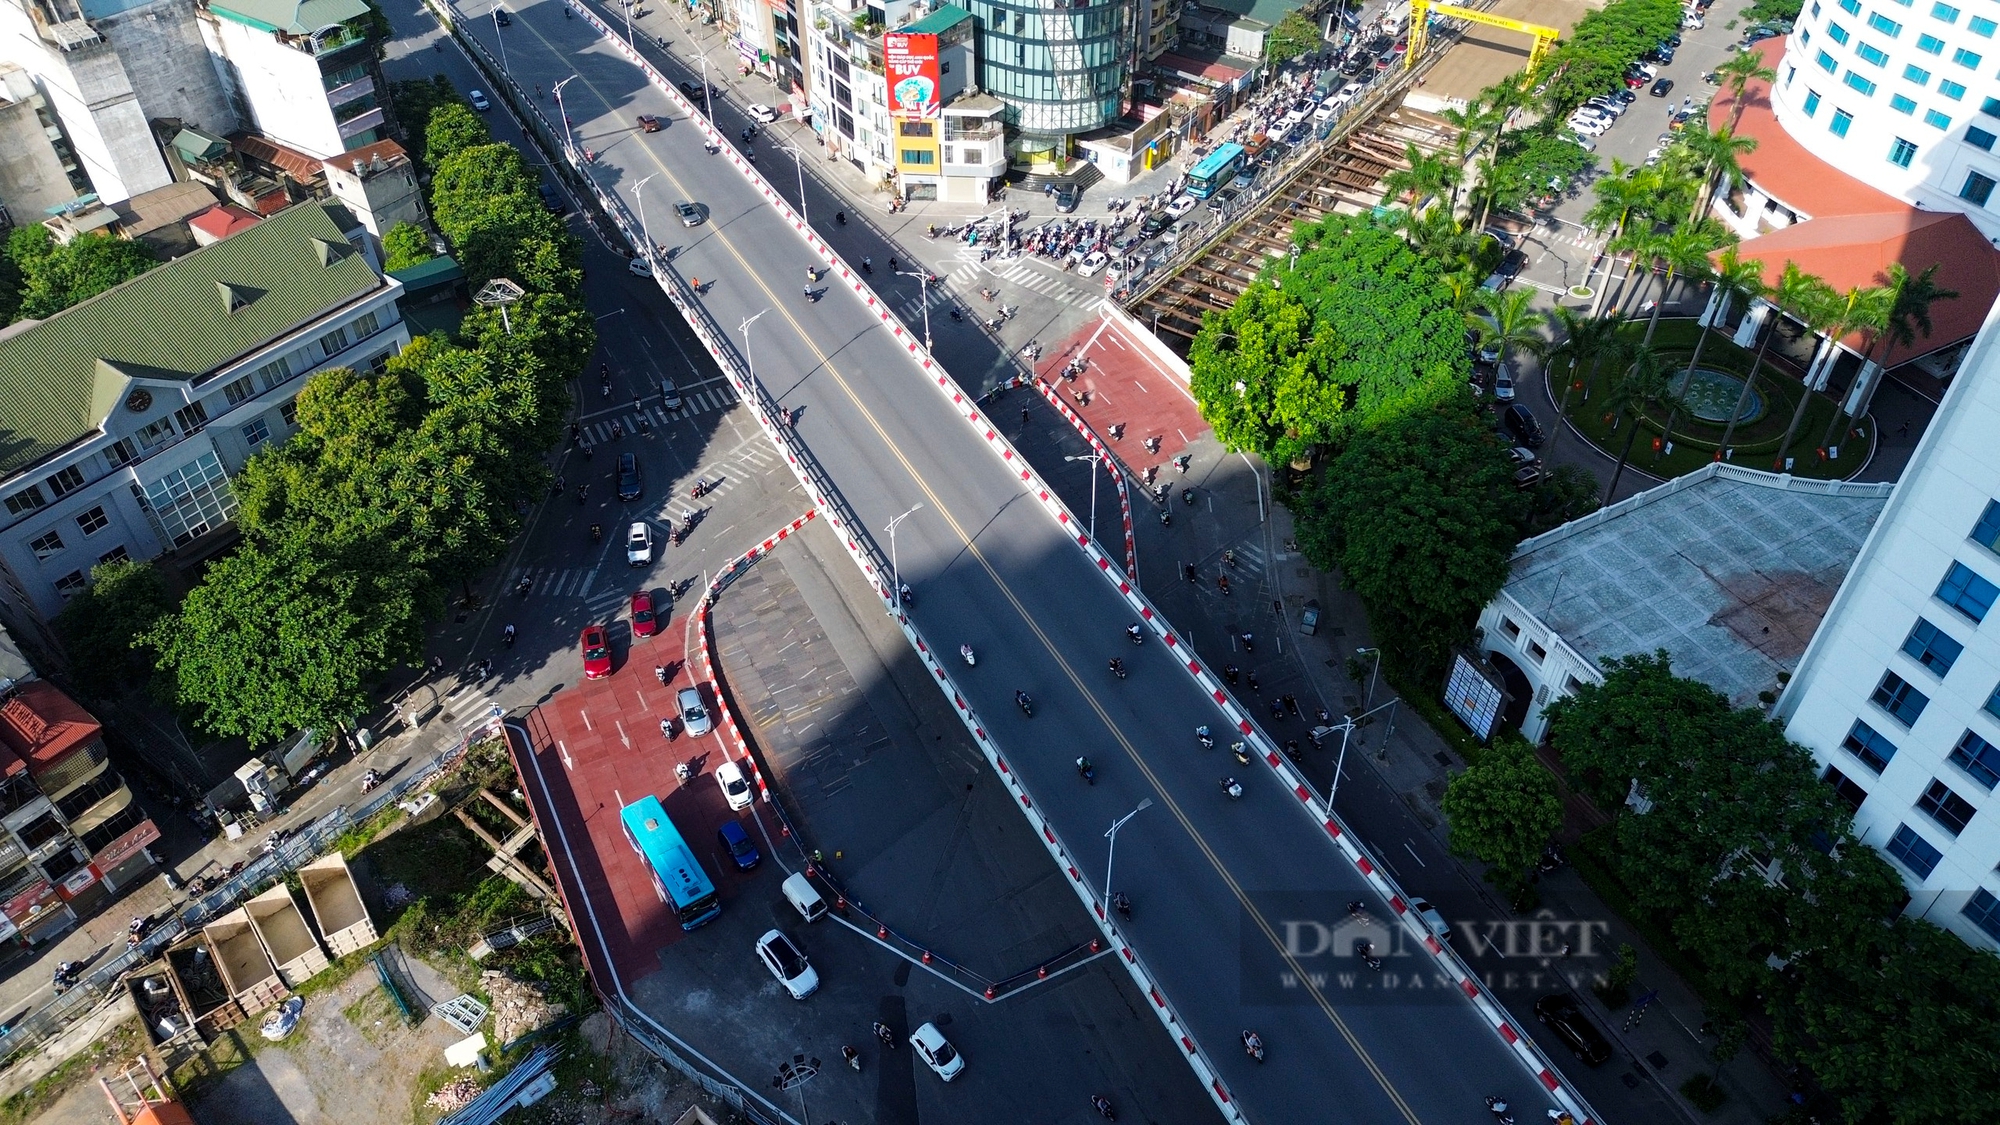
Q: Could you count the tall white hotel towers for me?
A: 2